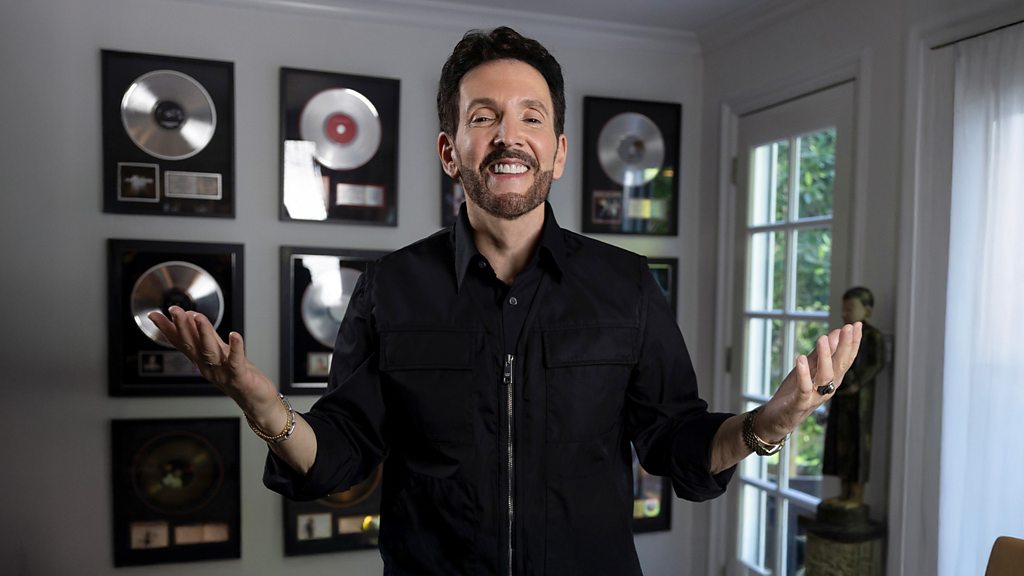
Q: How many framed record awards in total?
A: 10